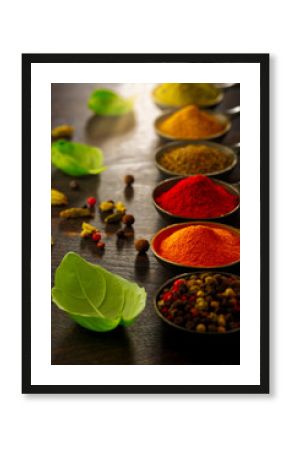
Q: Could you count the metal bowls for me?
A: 6